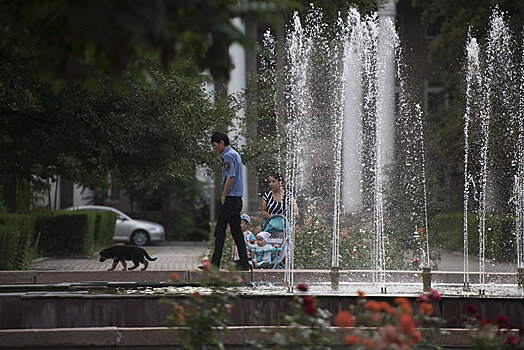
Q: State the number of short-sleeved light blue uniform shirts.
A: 1